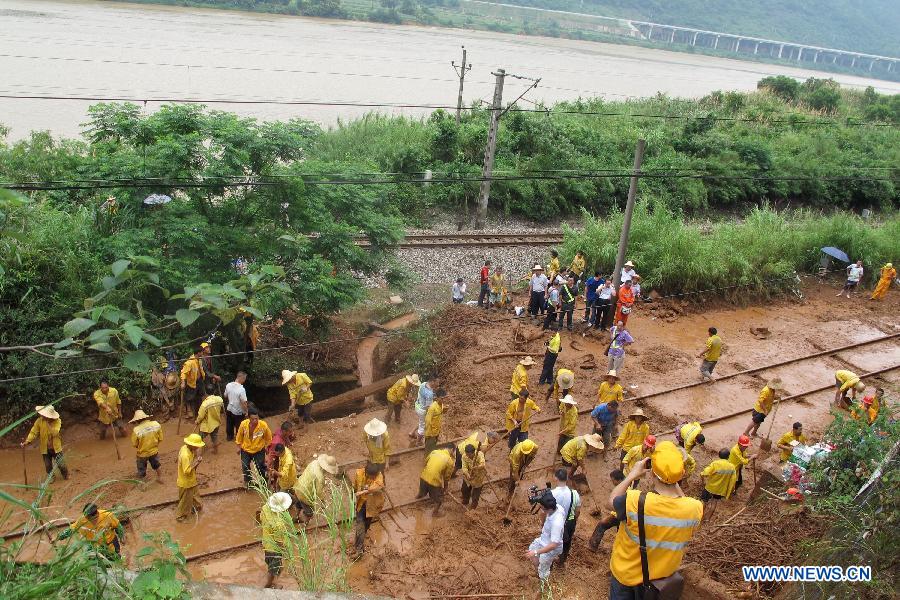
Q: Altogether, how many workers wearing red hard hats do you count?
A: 3